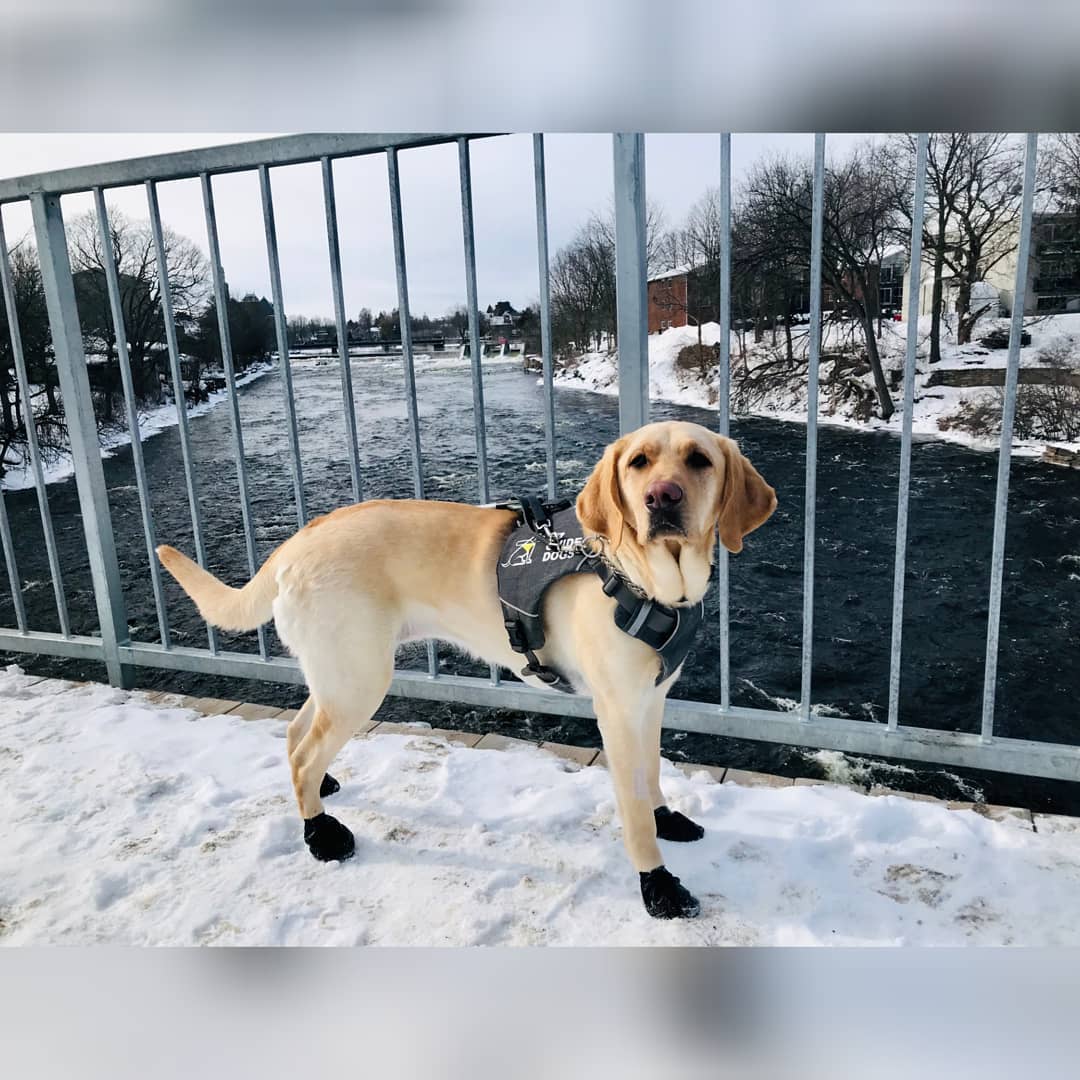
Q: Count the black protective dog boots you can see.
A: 4